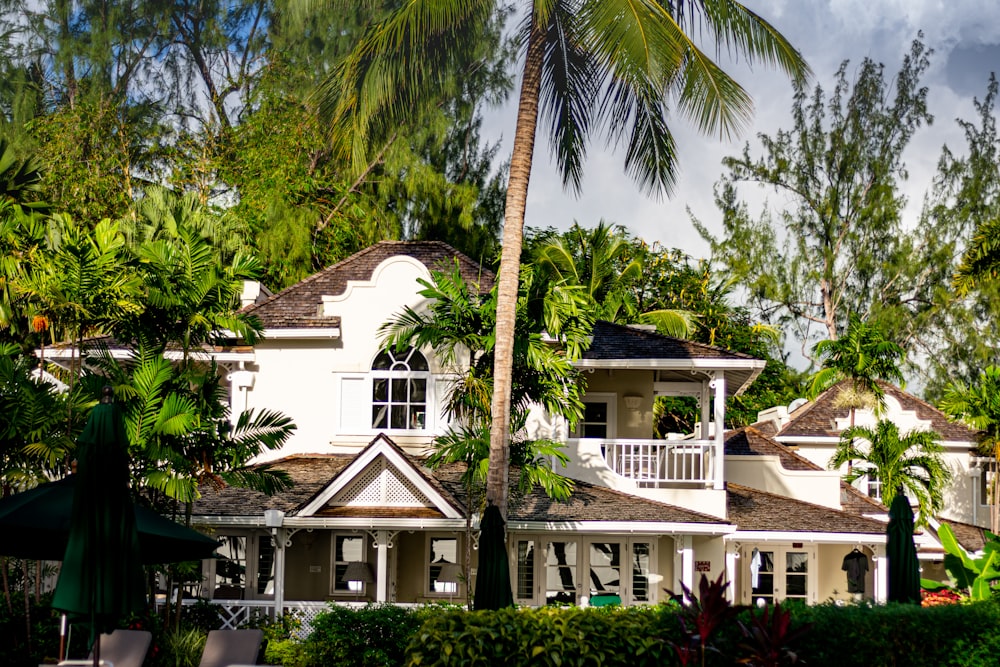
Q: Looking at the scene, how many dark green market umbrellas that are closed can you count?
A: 3